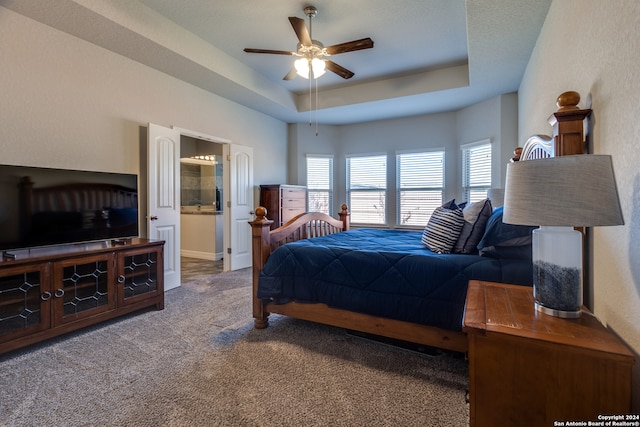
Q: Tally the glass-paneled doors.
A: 3